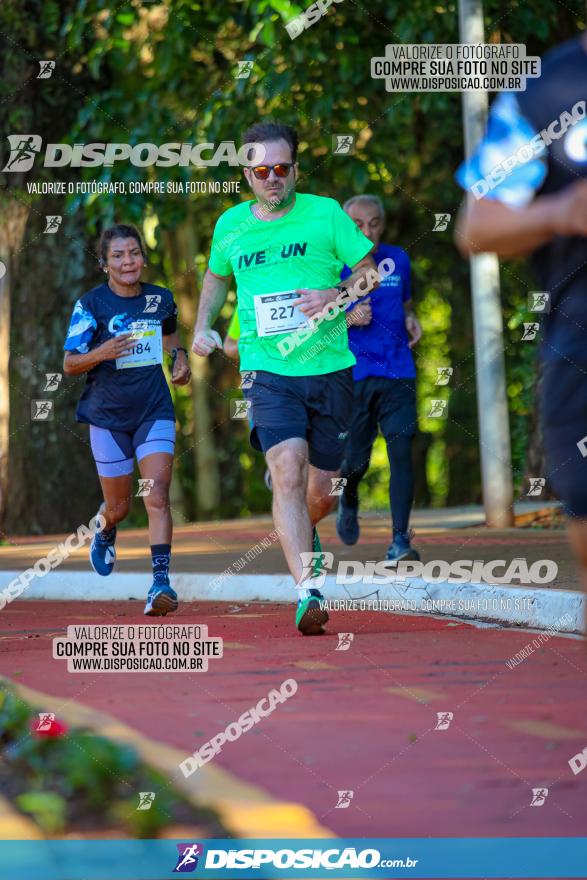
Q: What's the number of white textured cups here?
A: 0